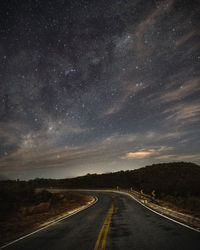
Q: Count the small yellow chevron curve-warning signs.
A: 4